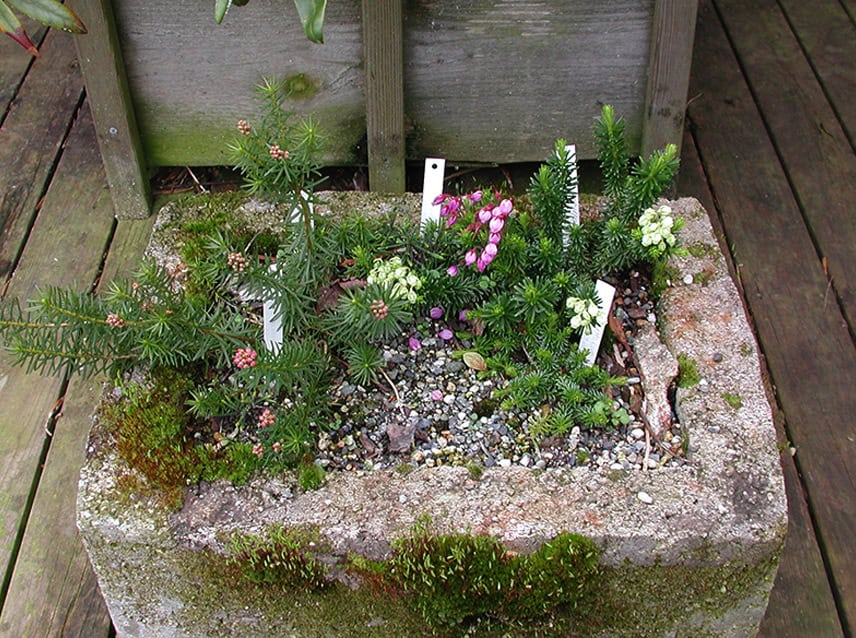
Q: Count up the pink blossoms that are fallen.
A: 5